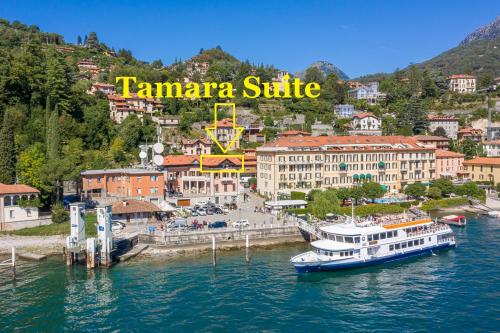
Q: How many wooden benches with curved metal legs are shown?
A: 0